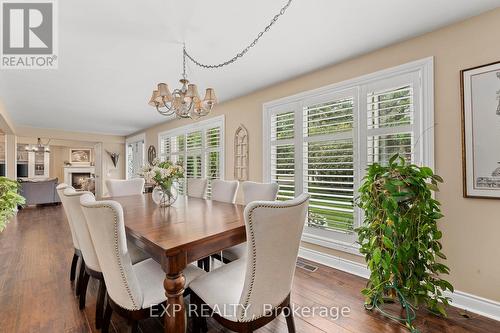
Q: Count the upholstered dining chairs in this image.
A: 8